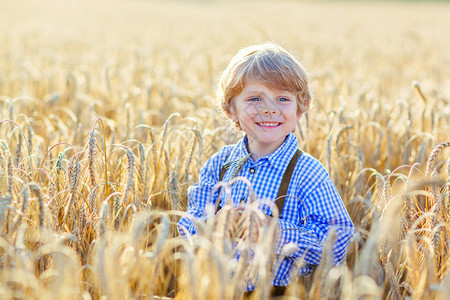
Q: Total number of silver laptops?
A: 0